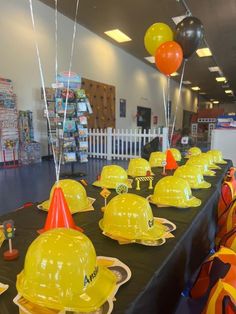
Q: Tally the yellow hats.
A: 13